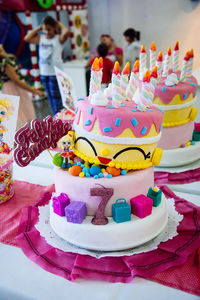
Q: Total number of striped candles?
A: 14